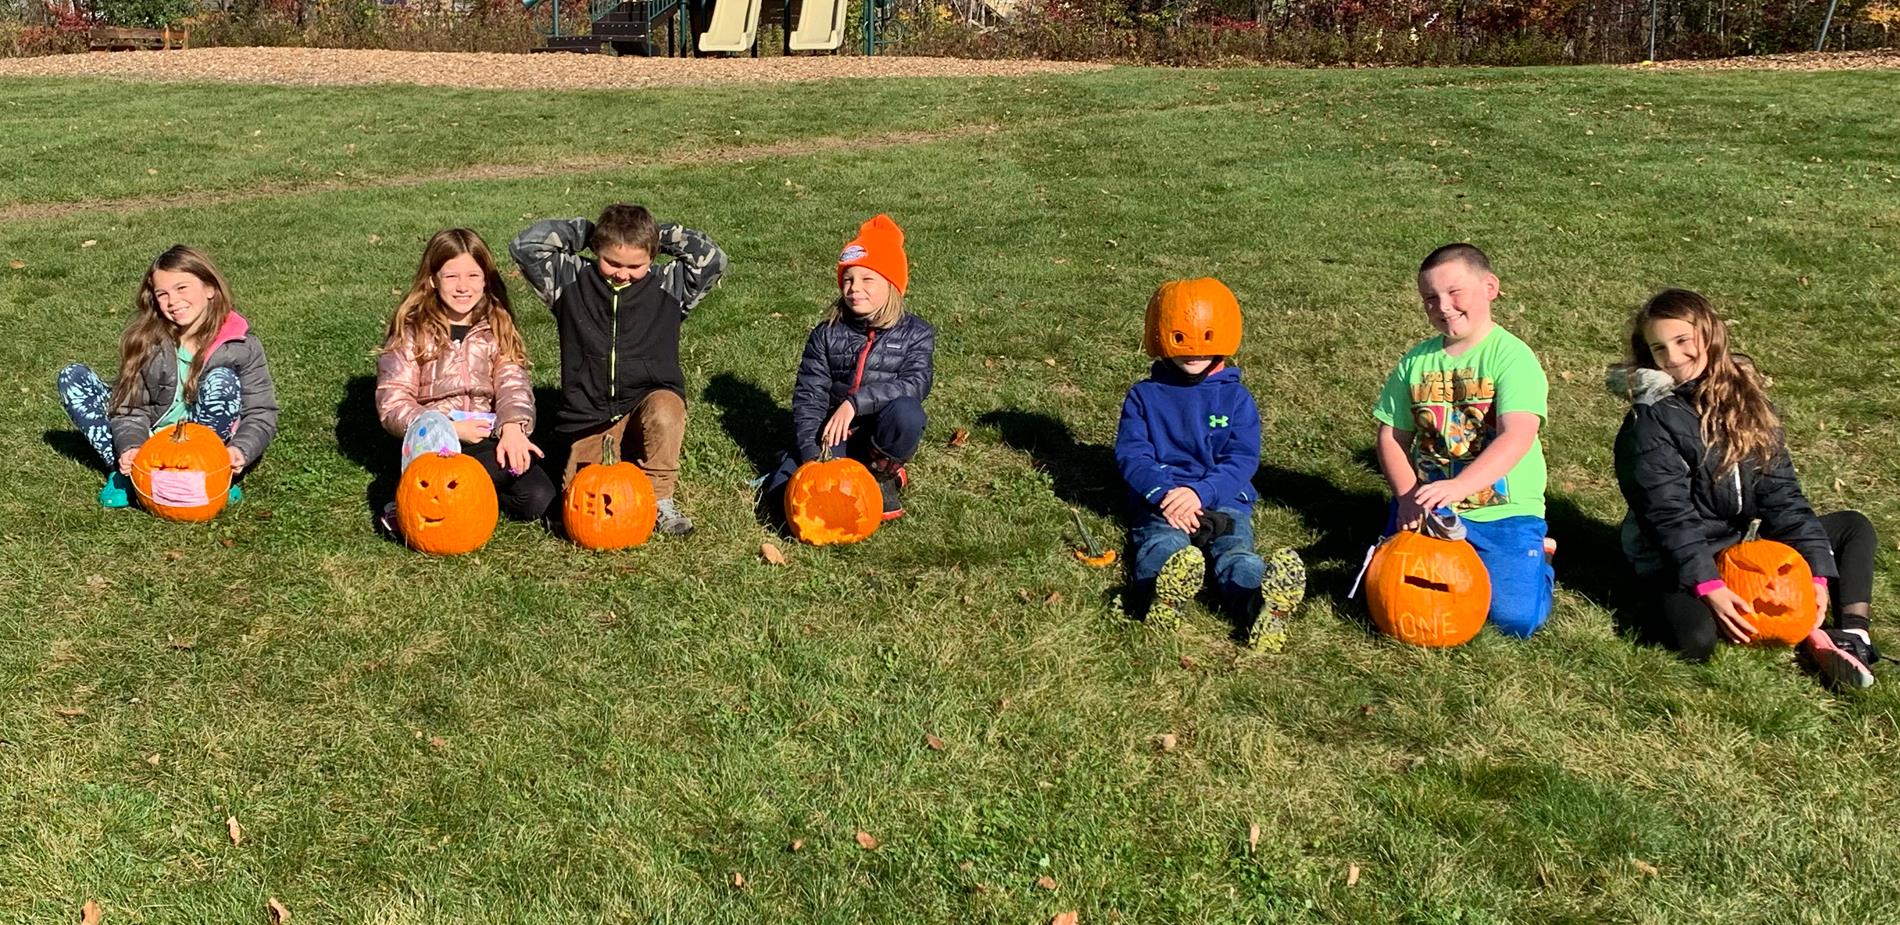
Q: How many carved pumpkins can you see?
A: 7